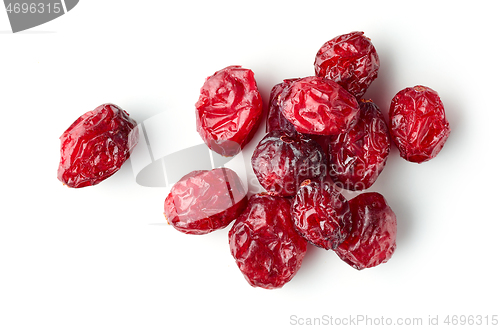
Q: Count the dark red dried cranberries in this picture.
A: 12